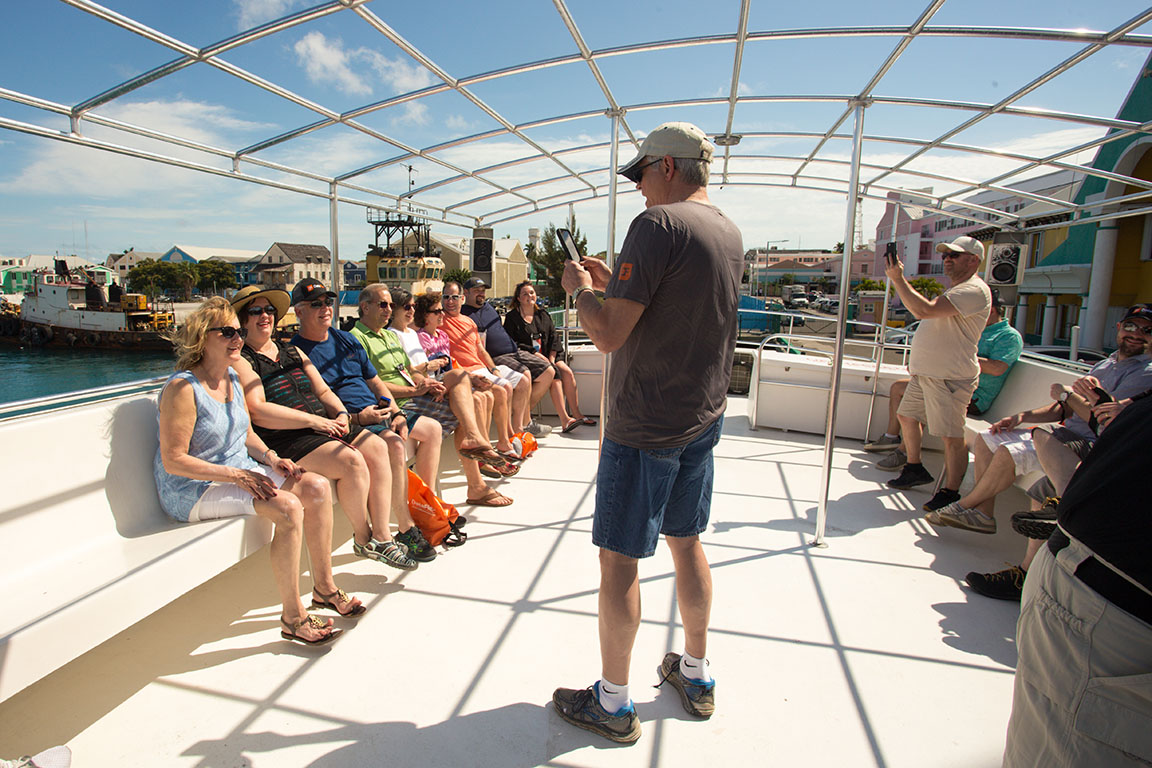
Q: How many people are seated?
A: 12